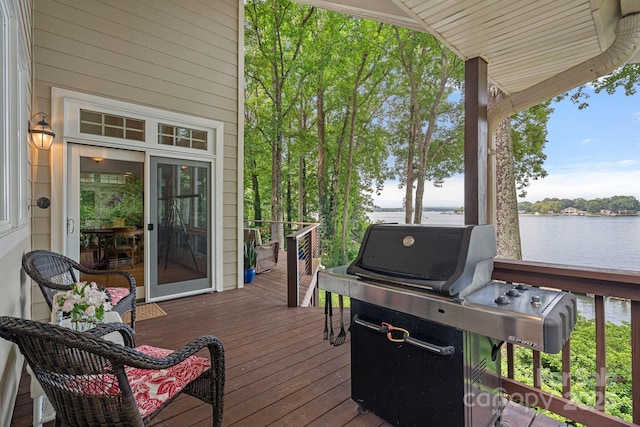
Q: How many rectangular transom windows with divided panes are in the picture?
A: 2